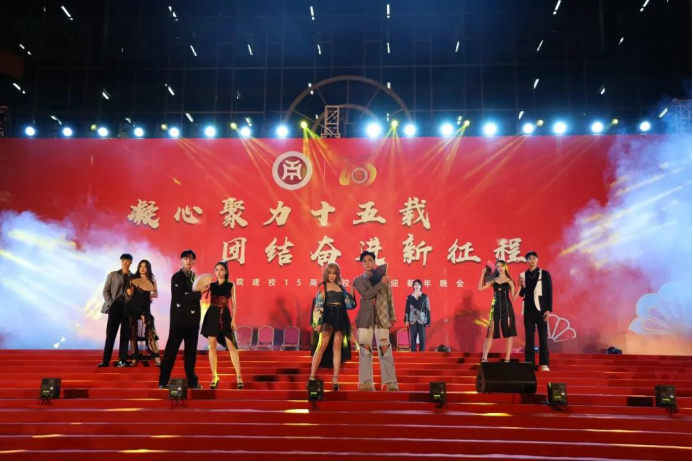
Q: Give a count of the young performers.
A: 9